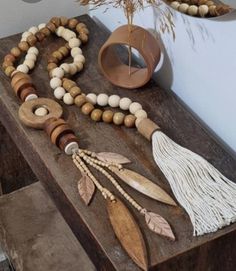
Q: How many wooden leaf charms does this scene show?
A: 5